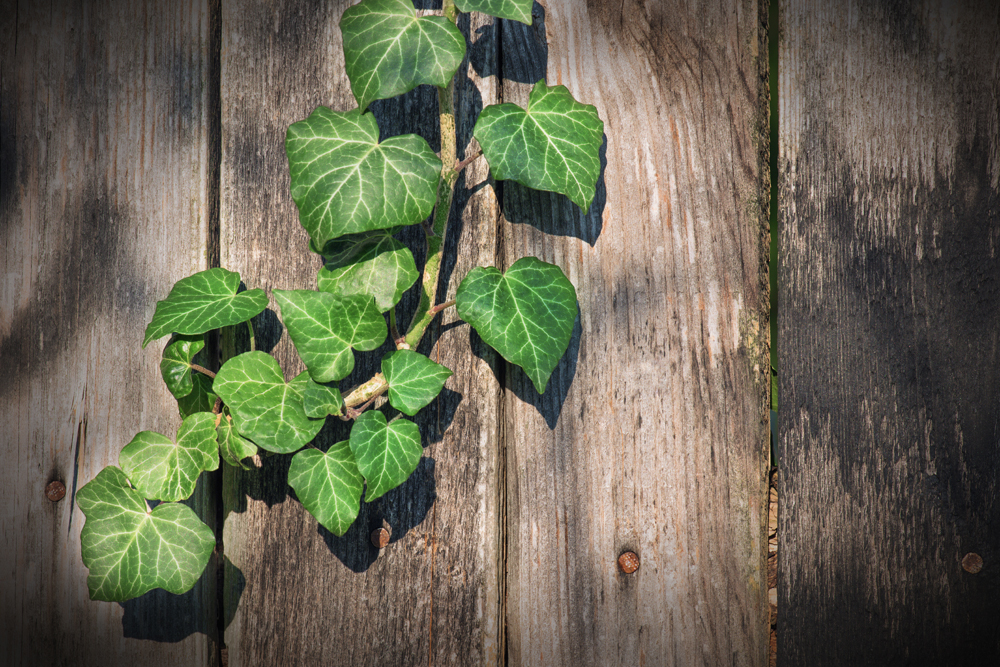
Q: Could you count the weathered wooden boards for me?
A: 4